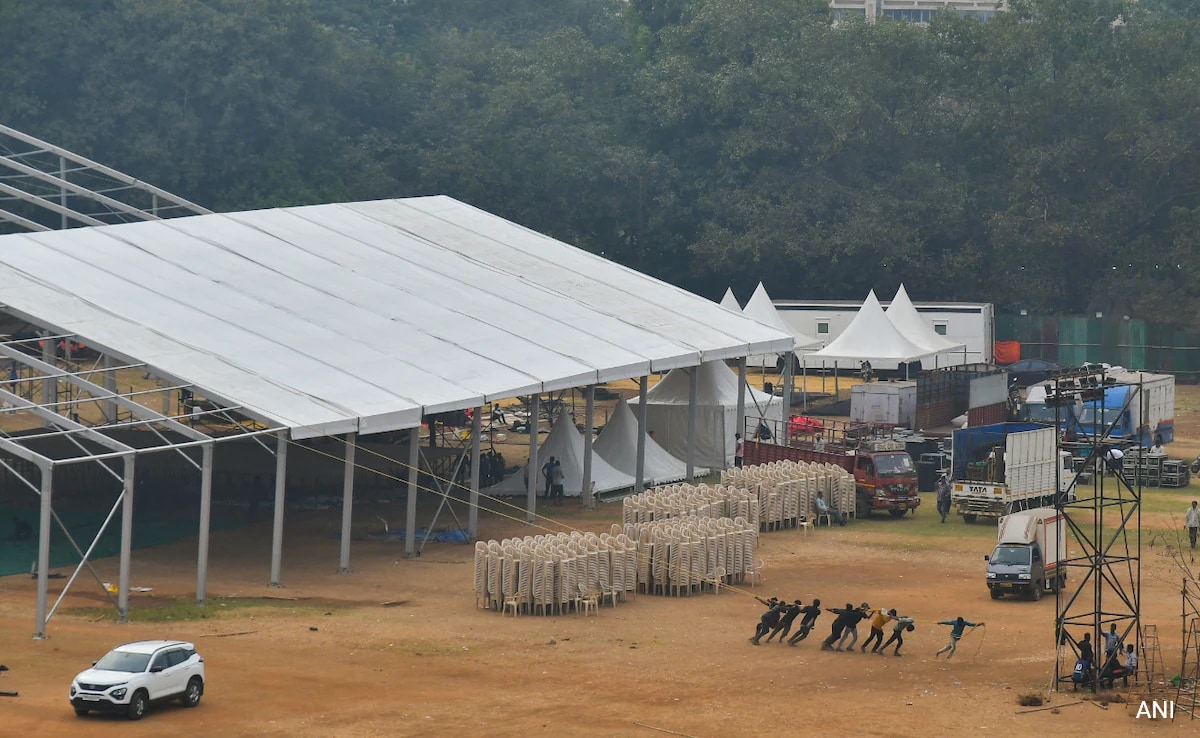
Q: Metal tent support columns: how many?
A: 13